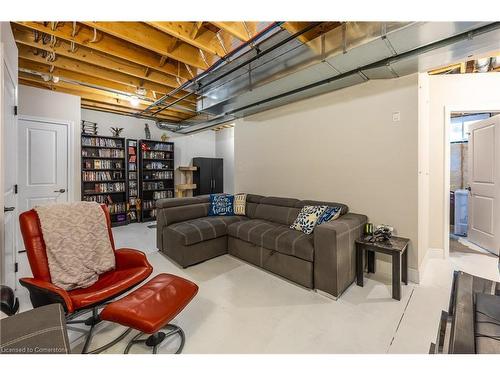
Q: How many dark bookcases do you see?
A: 3